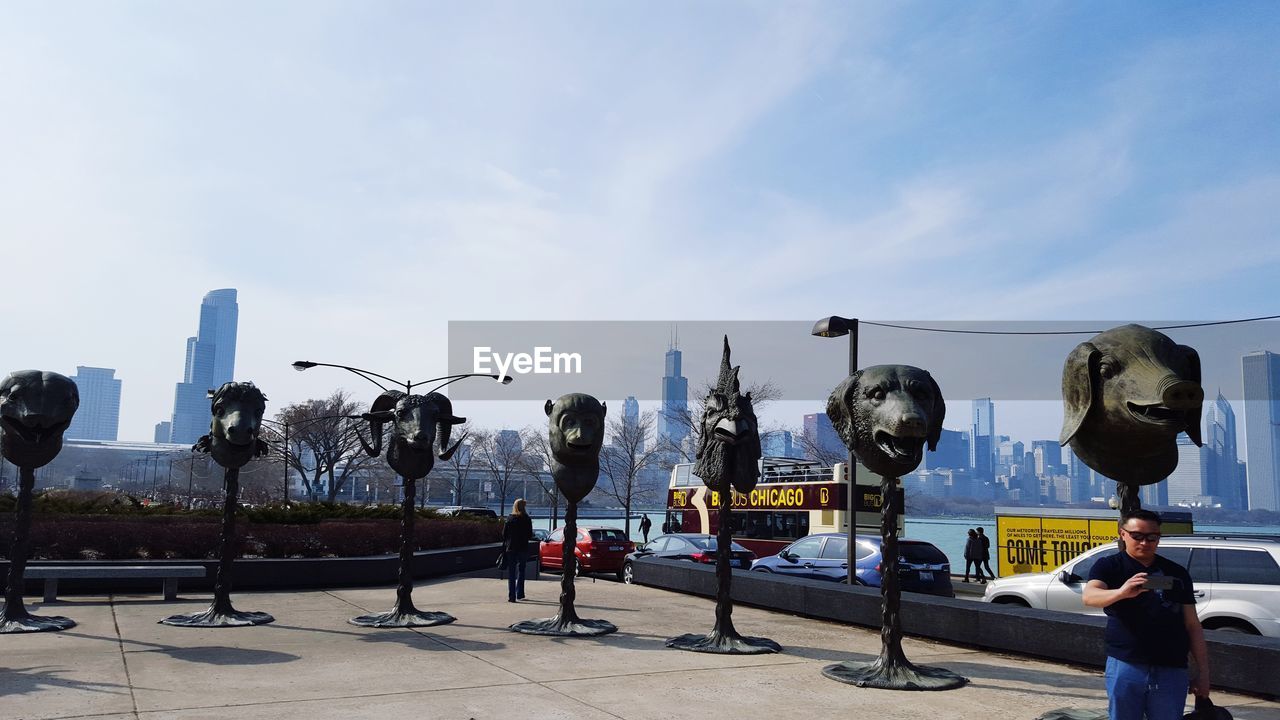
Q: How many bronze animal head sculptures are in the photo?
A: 7